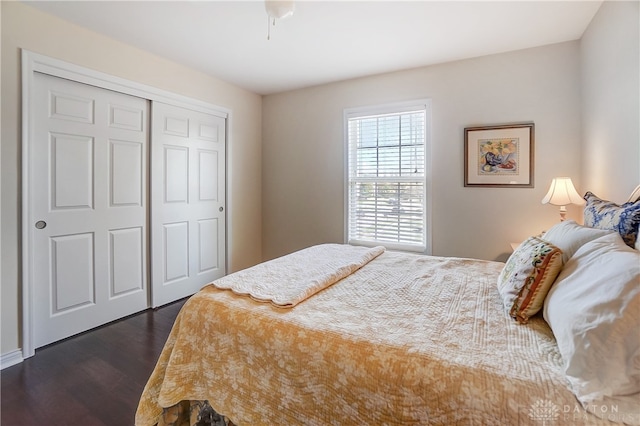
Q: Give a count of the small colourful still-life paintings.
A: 1